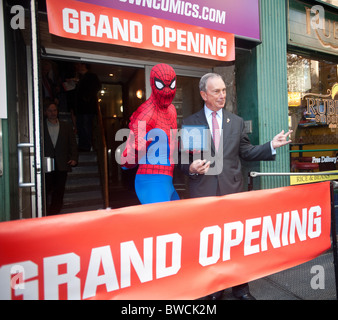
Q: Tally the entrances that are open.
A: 1